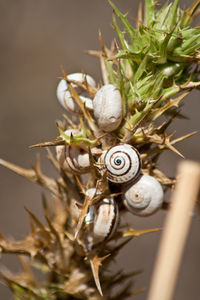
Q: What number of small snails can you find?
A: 6